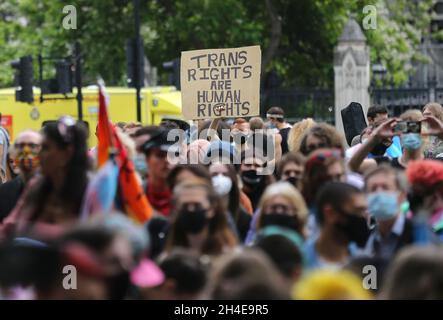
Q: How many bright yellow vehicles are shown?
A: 1